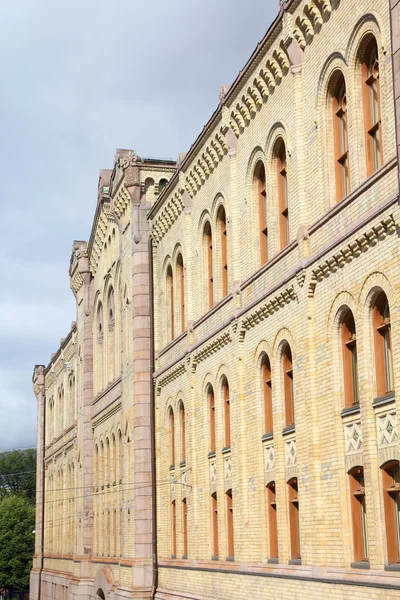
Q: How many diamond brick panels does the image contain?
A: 8